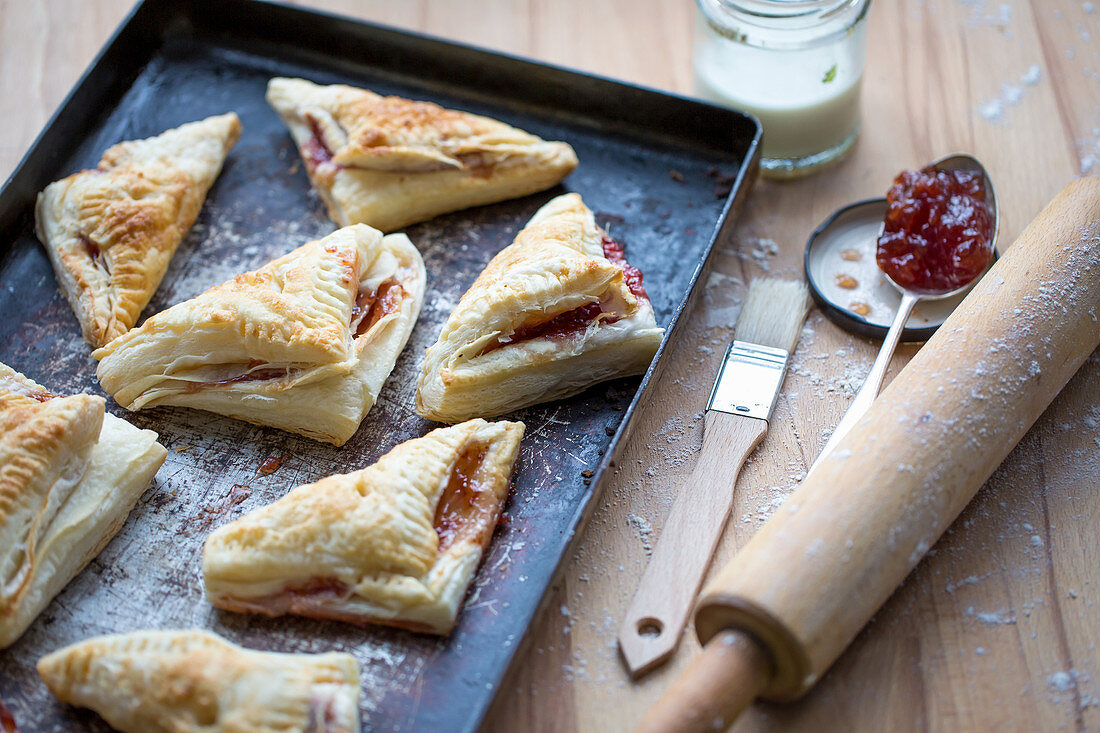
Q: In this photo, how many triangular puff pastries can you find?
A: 7